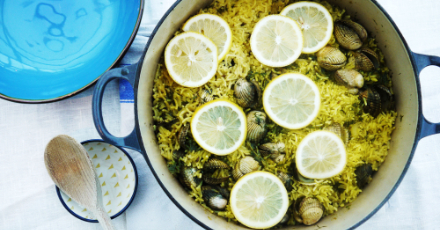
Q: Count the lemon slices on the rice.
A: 8